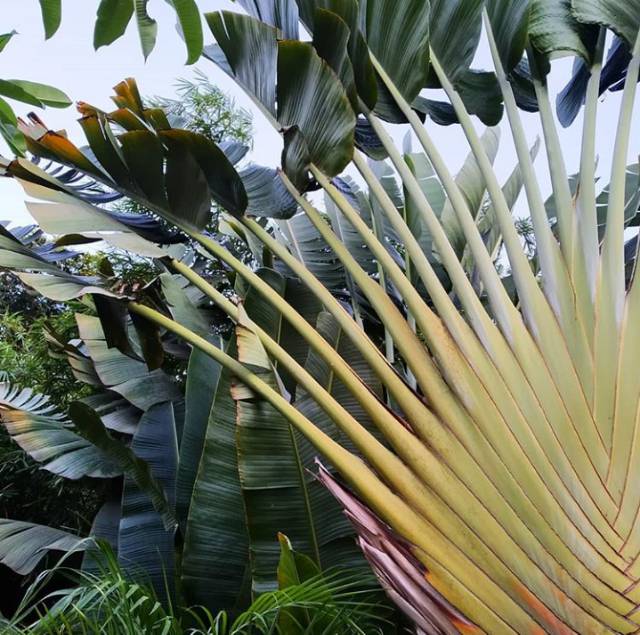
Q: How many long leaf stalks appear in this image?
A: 14